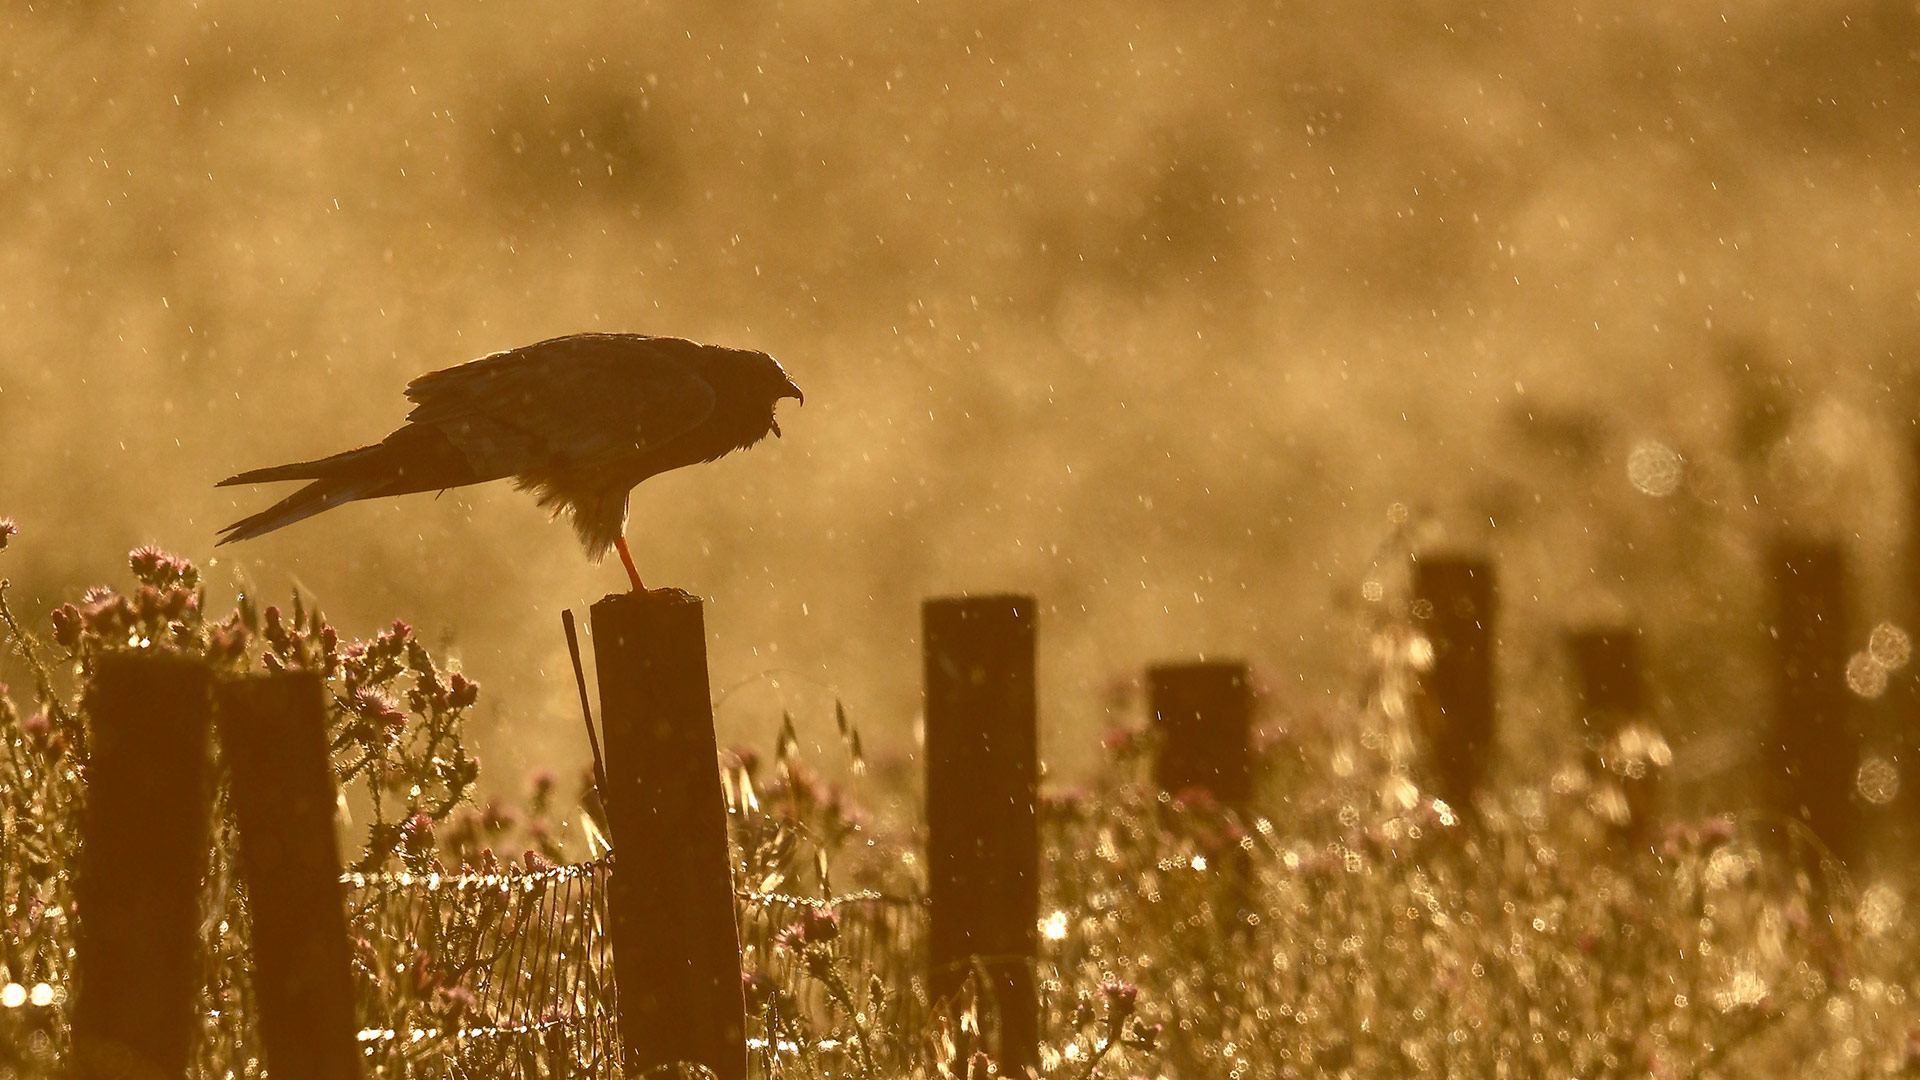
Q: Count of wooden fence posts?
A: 8